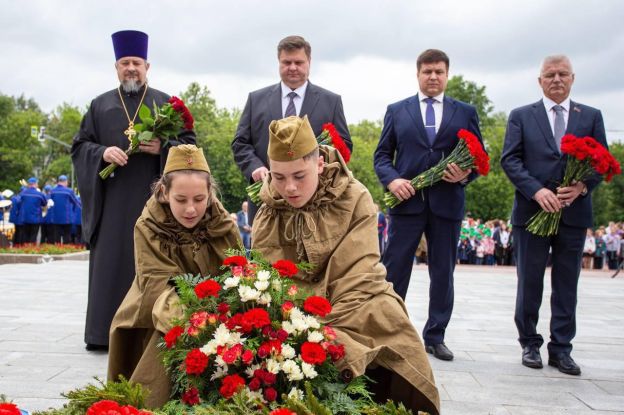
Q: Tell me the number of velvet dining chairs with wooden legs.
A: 0